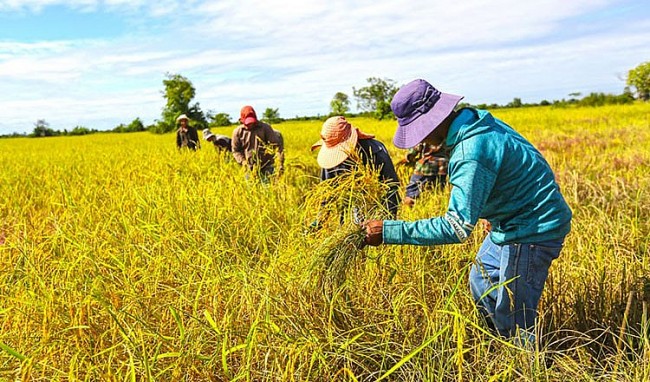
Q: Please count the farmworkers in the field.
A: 6